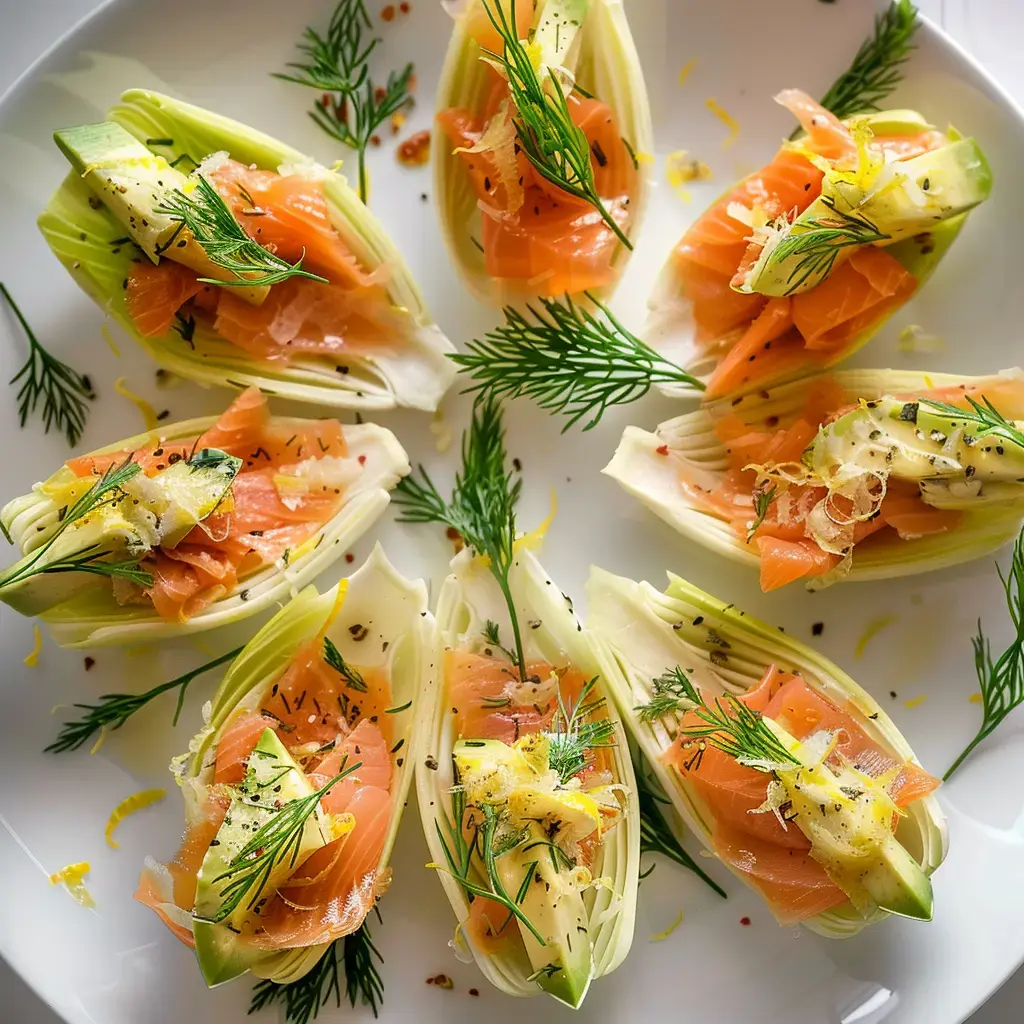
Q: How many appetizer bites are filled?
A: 8